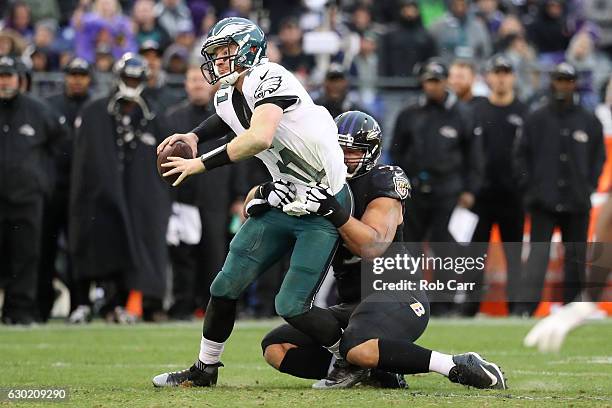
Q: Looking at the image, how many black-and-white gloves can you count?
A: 2